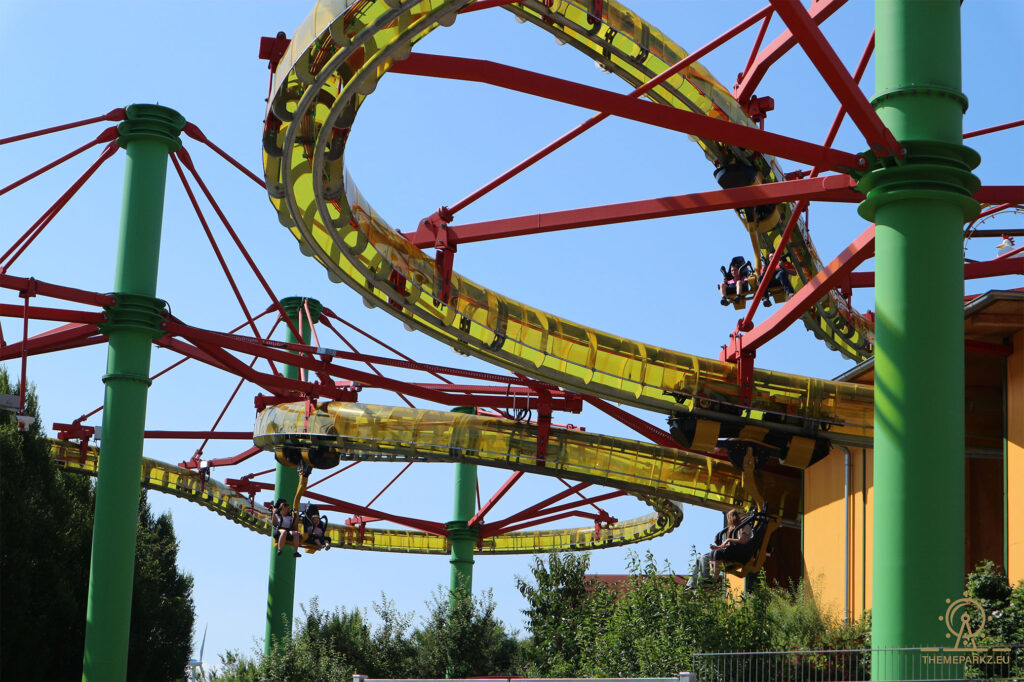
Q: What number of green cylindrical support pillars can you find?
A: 4